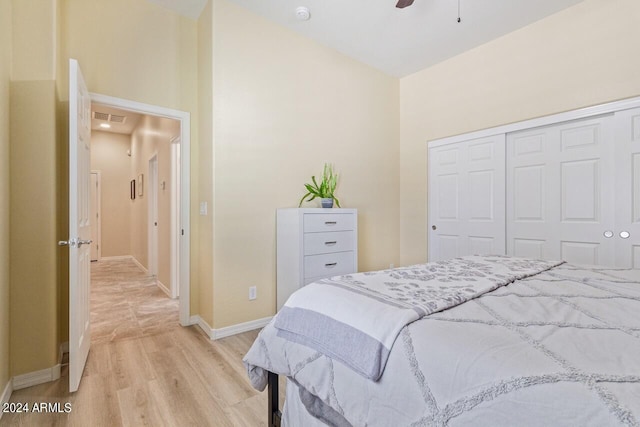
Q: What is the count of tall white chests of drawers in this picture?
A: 1